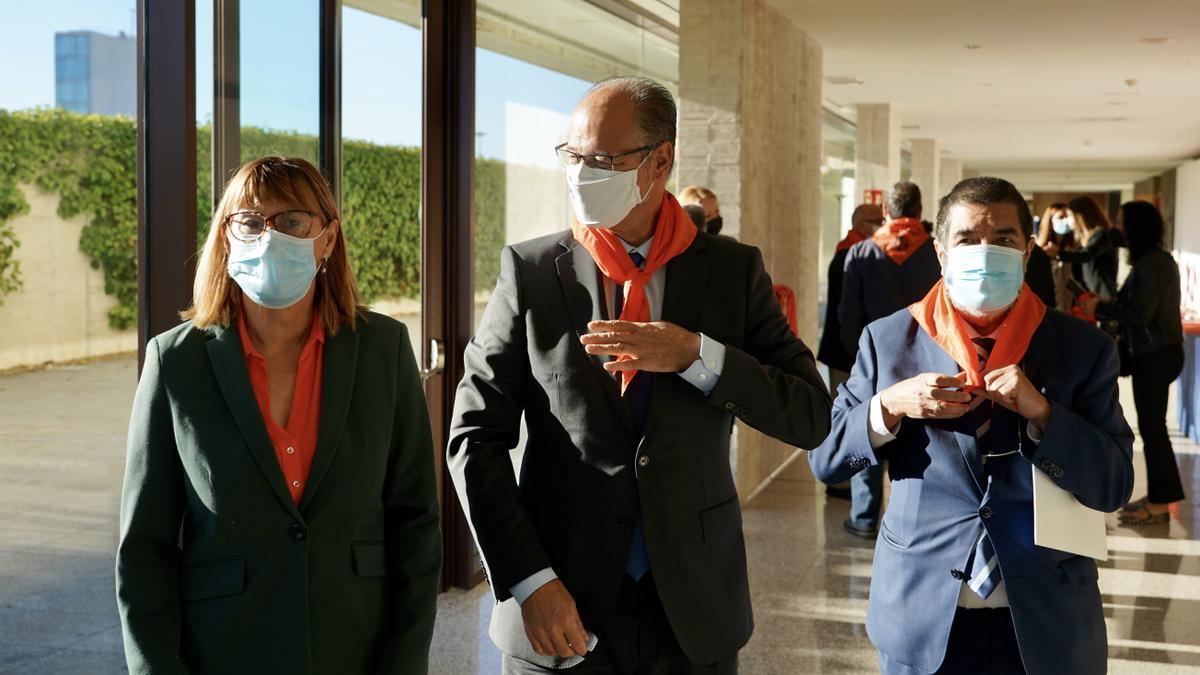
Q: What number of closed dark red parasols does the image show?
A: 0